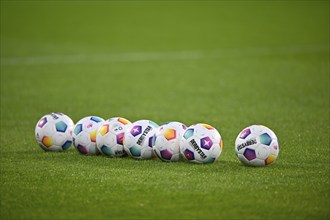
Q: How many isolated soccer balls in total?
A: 1